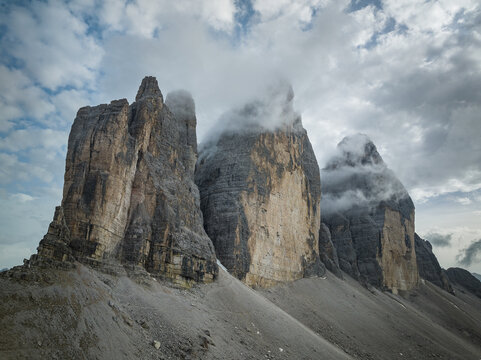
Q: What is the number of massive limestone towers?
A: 3